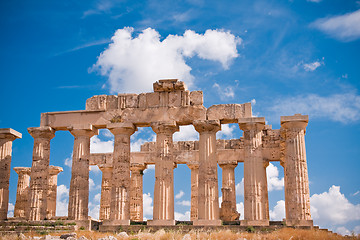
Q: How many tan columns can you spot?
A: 14